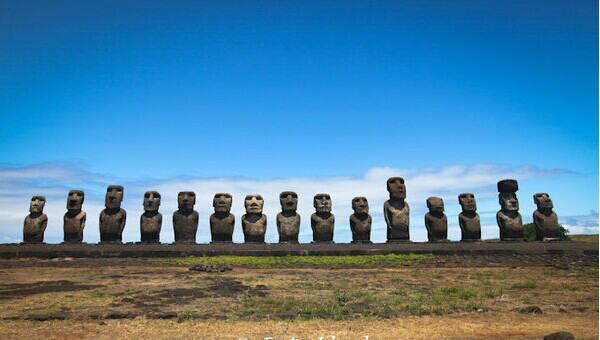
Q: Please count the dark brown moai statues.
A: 15